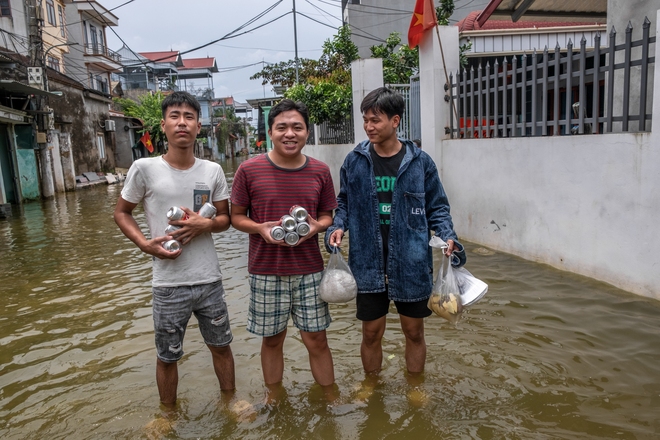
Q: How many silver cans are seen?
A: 9